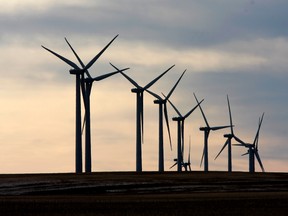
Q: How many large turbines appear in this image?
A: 8